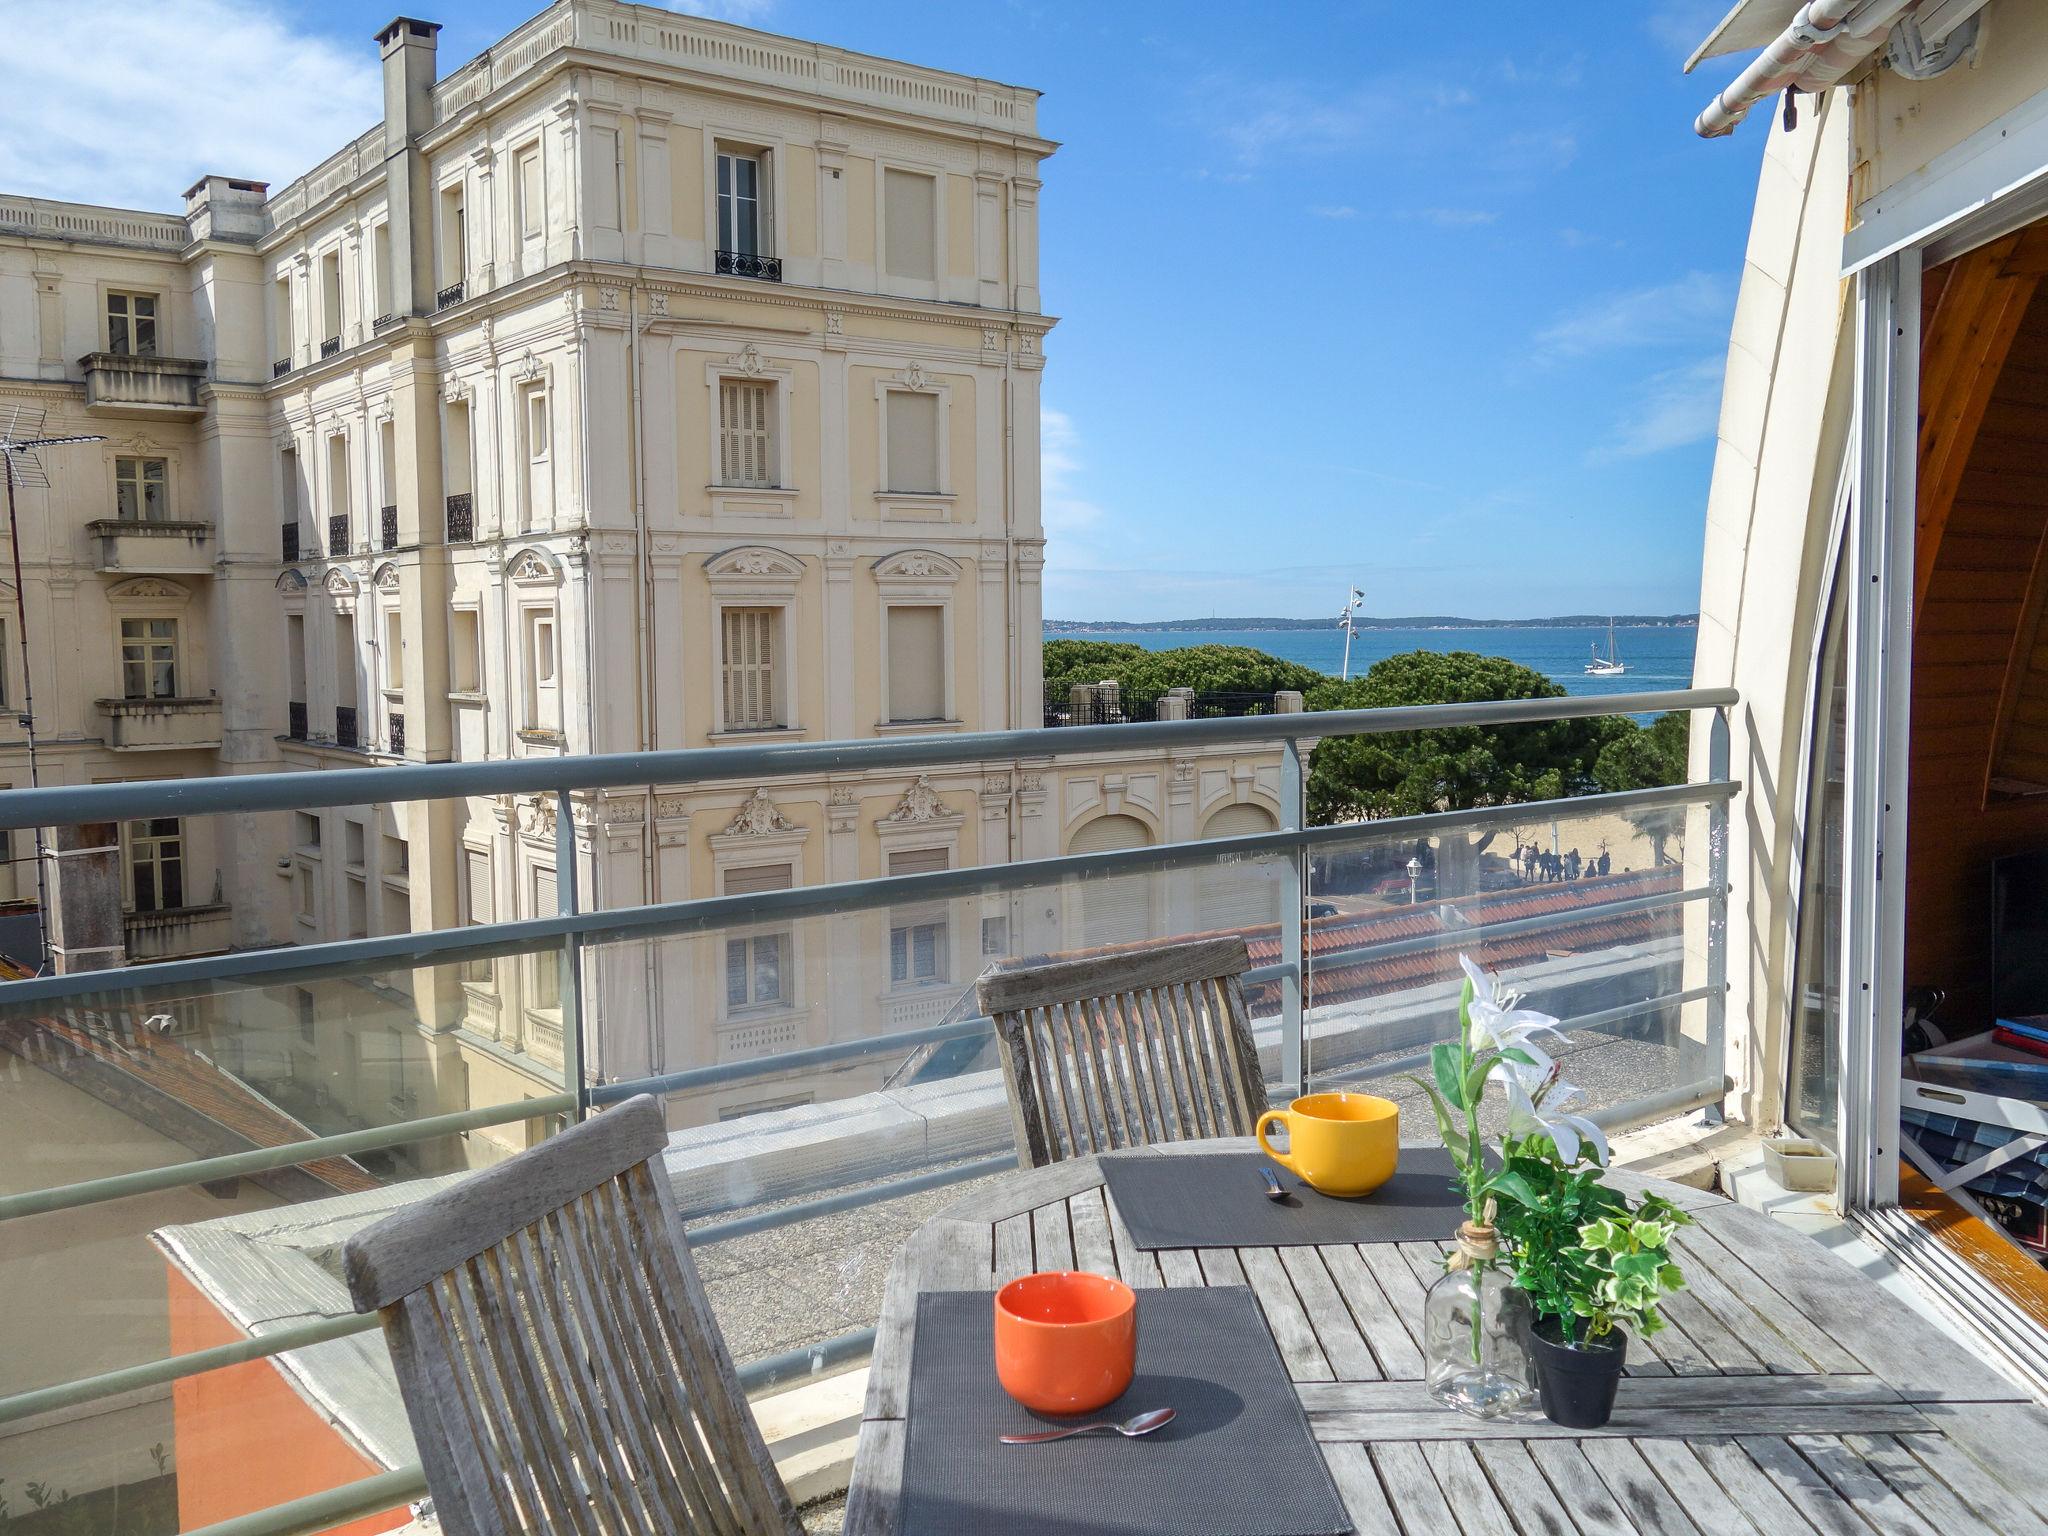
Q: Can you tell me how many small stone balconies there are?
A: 4